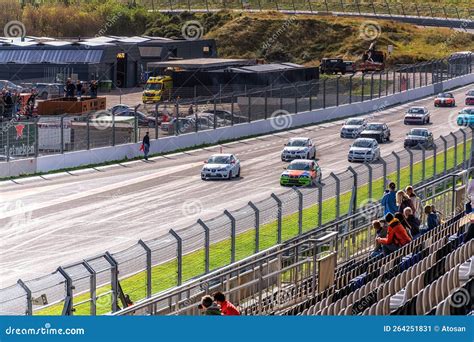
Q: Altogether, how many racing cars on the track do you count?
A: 11